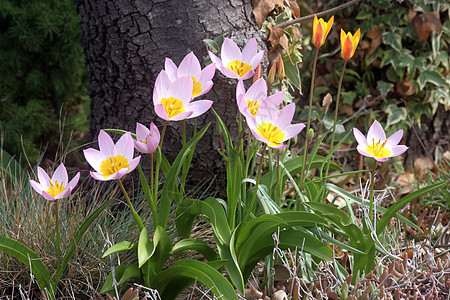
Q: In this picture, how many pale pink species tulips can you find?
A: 9